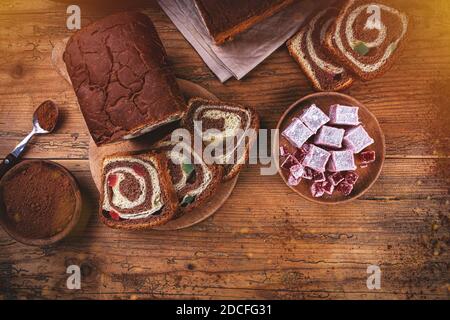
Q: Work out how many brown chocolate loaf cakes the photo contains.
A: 2